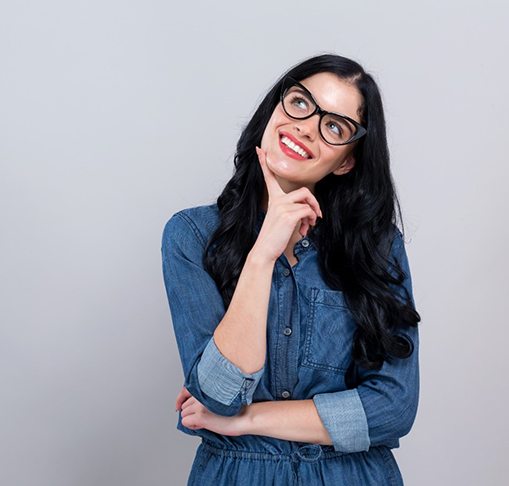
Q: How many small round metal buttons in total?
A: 4